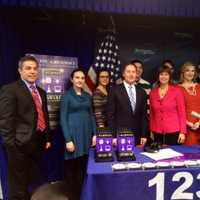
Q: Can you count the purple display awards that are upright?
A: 2